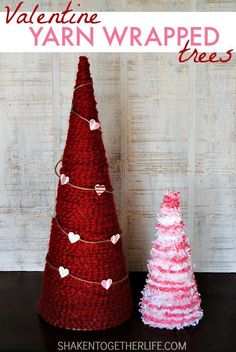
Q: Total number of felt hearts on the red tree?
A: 7